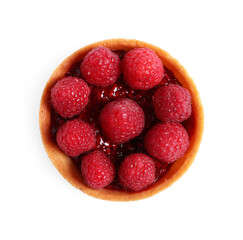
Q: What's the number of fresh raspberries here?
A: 9